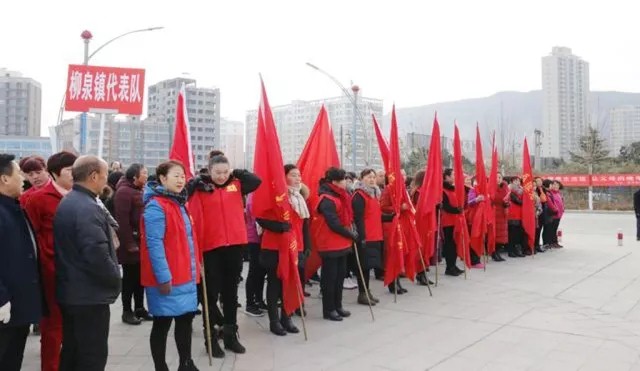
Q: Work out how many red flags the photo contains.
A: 10